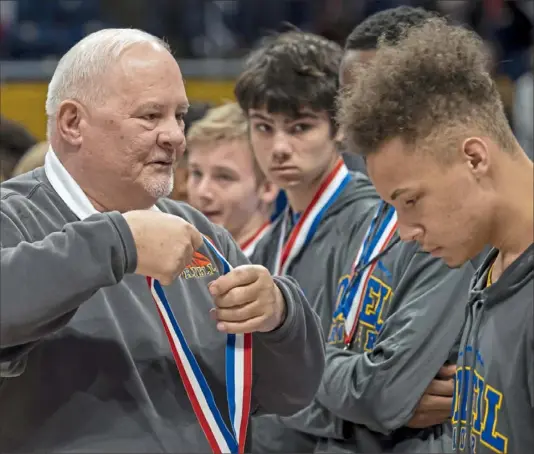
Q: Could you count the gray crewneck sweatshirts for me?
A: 1